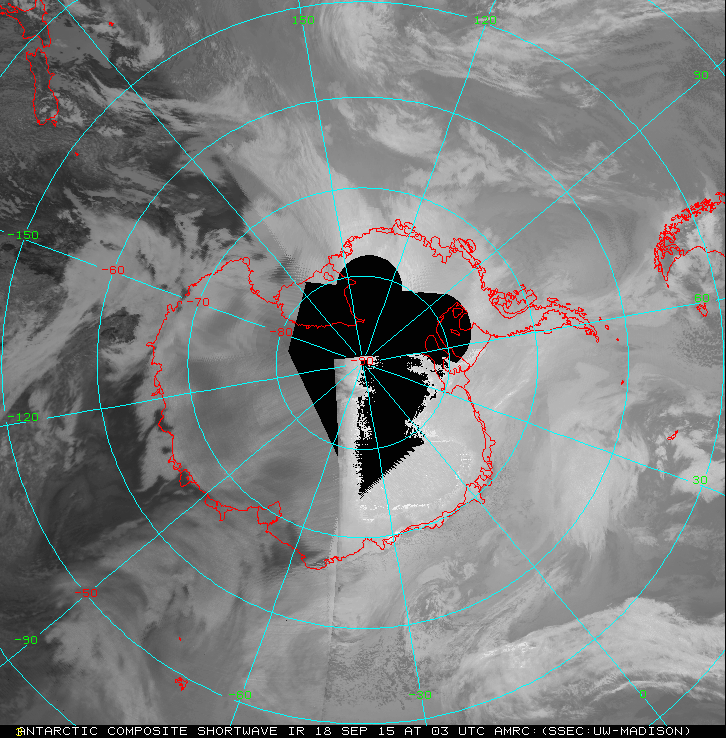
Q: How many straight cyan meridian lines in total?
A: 12